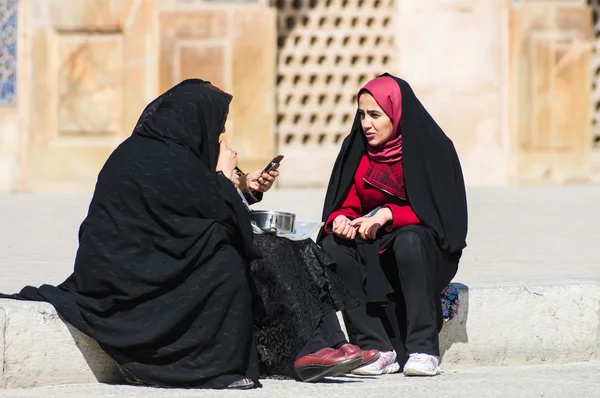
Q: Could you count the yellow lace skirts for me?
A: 0